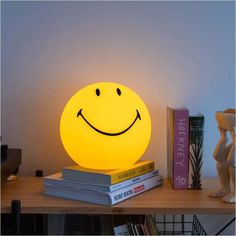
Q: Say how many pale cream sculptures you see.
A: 1